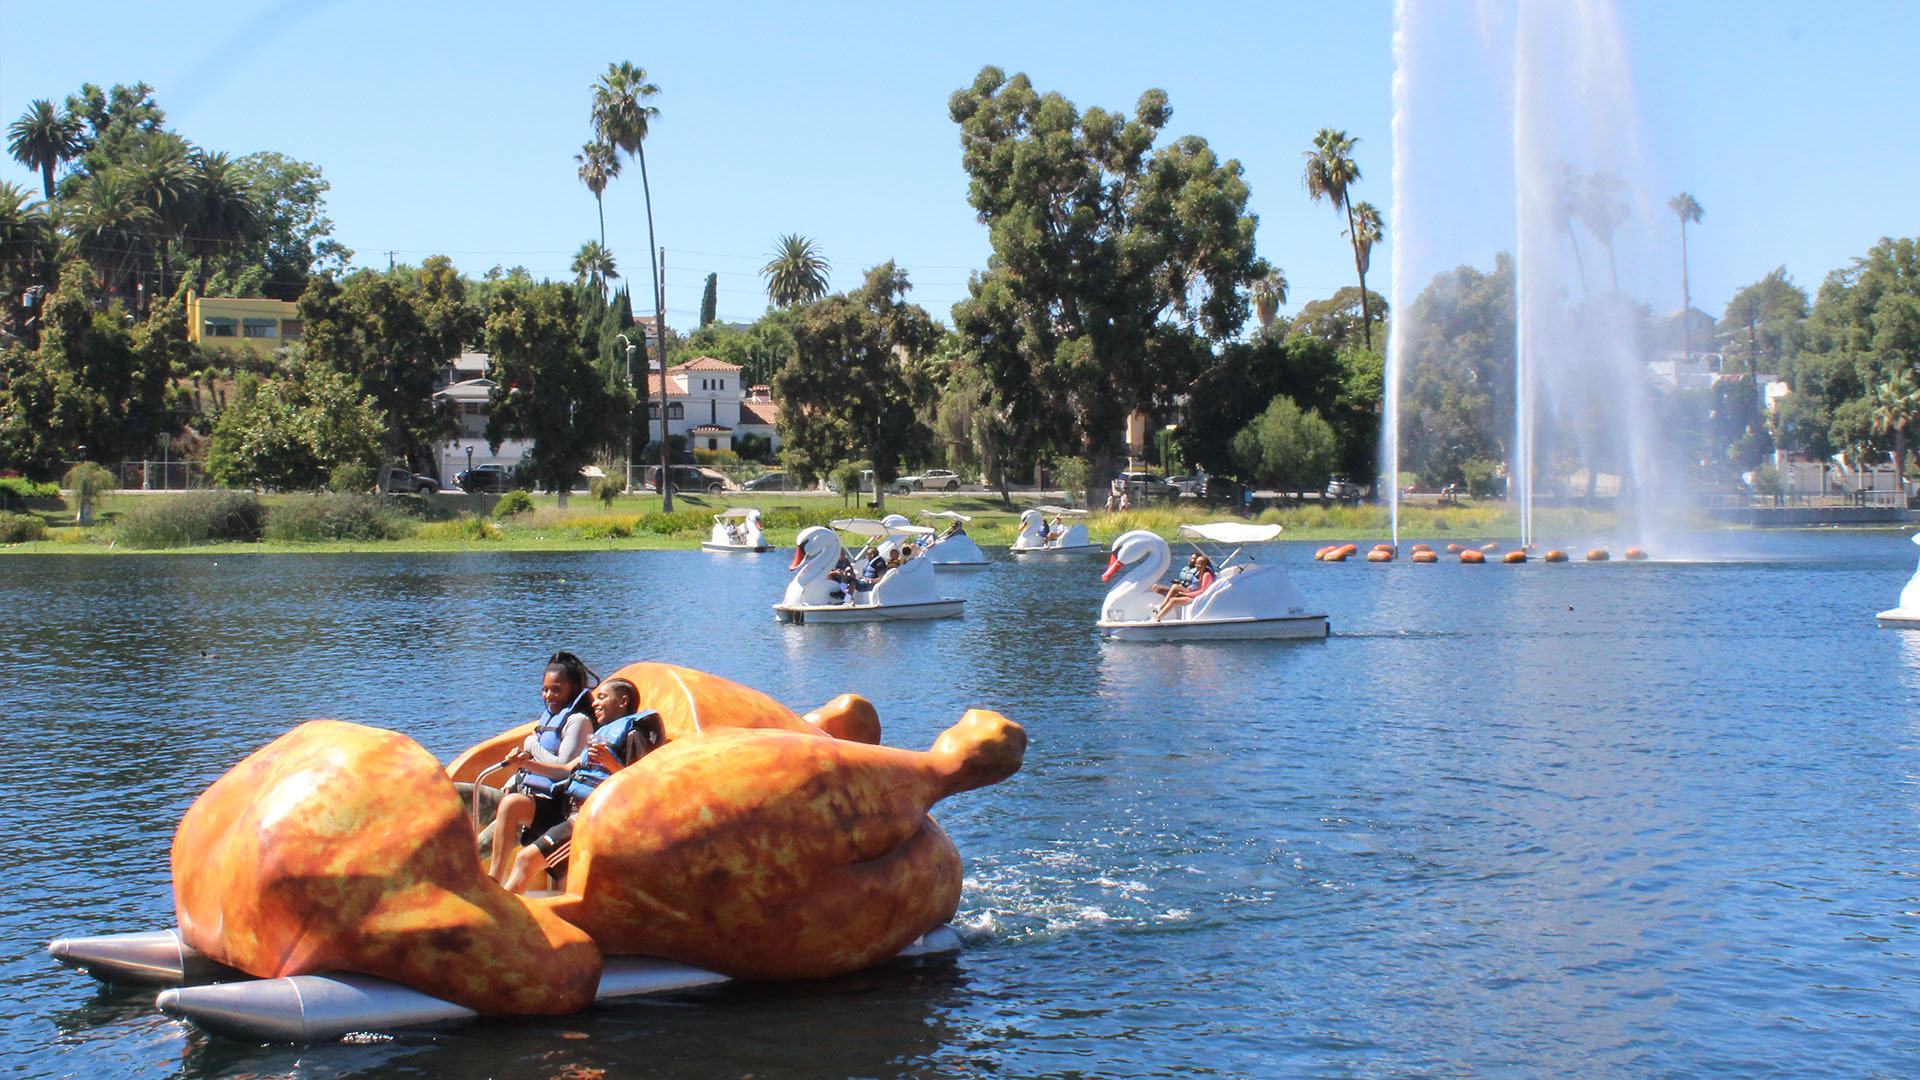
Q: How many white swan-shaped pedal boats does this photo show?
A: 6